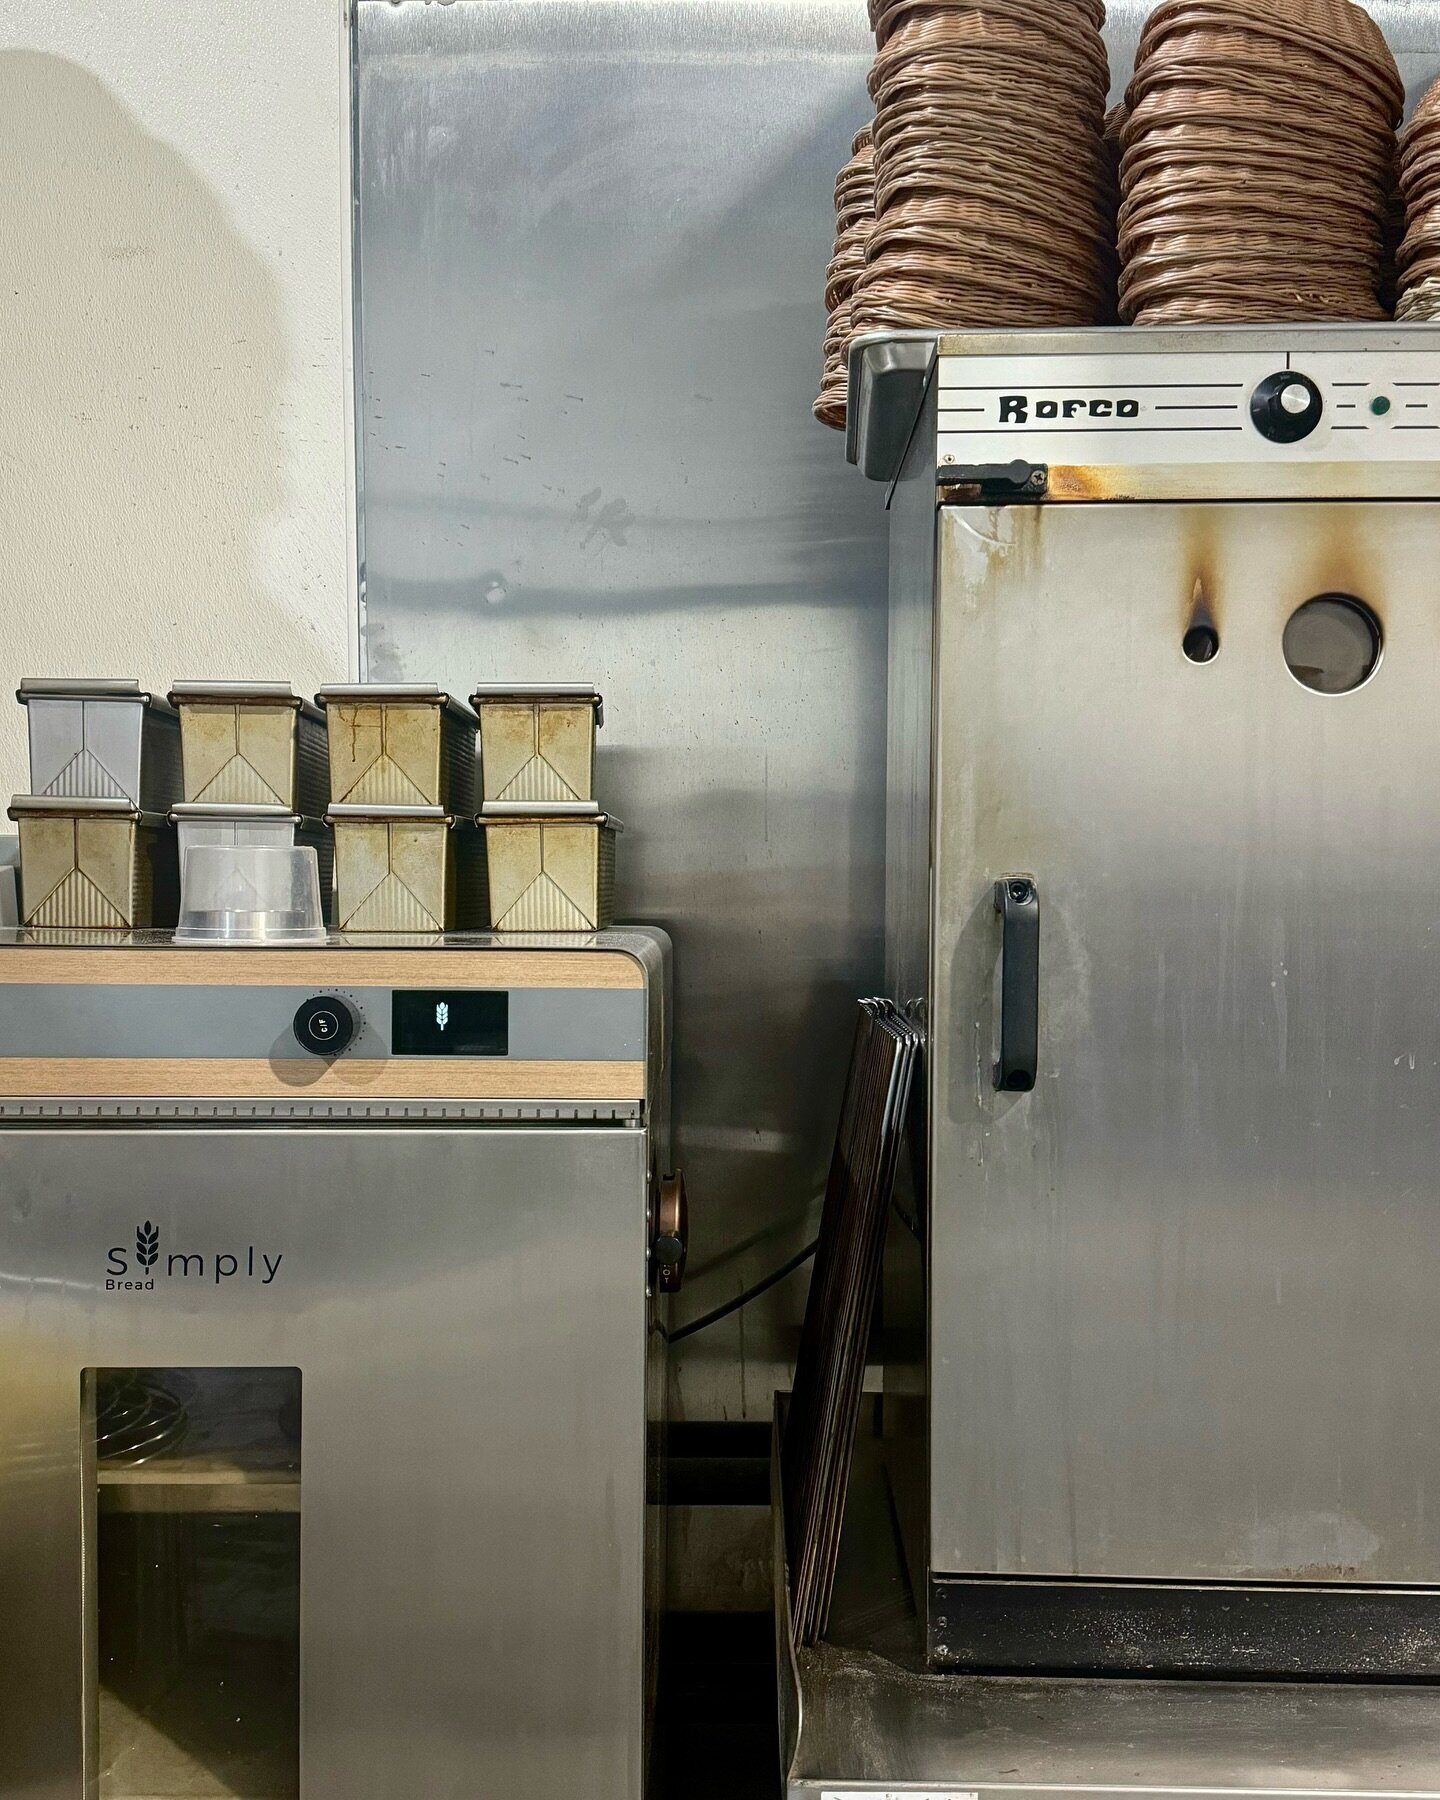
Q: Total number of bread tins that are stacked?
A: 8